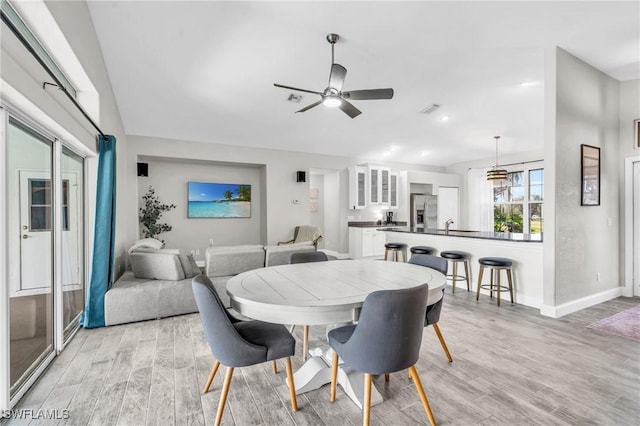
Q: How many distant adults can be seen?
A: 0